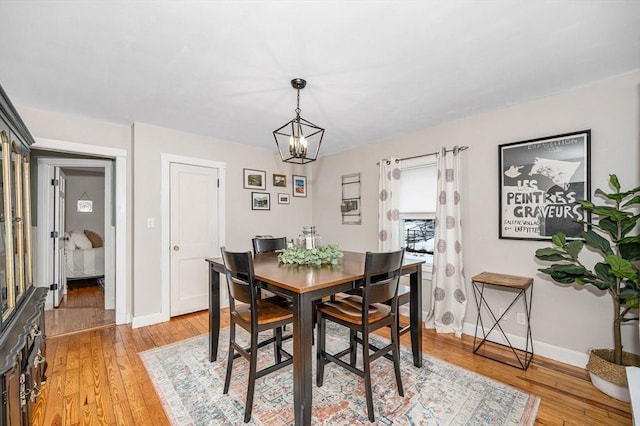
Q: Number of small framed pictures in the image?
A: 5